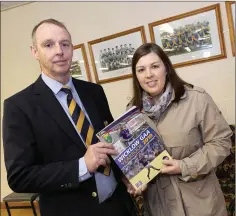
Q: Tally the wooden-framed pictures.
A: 4